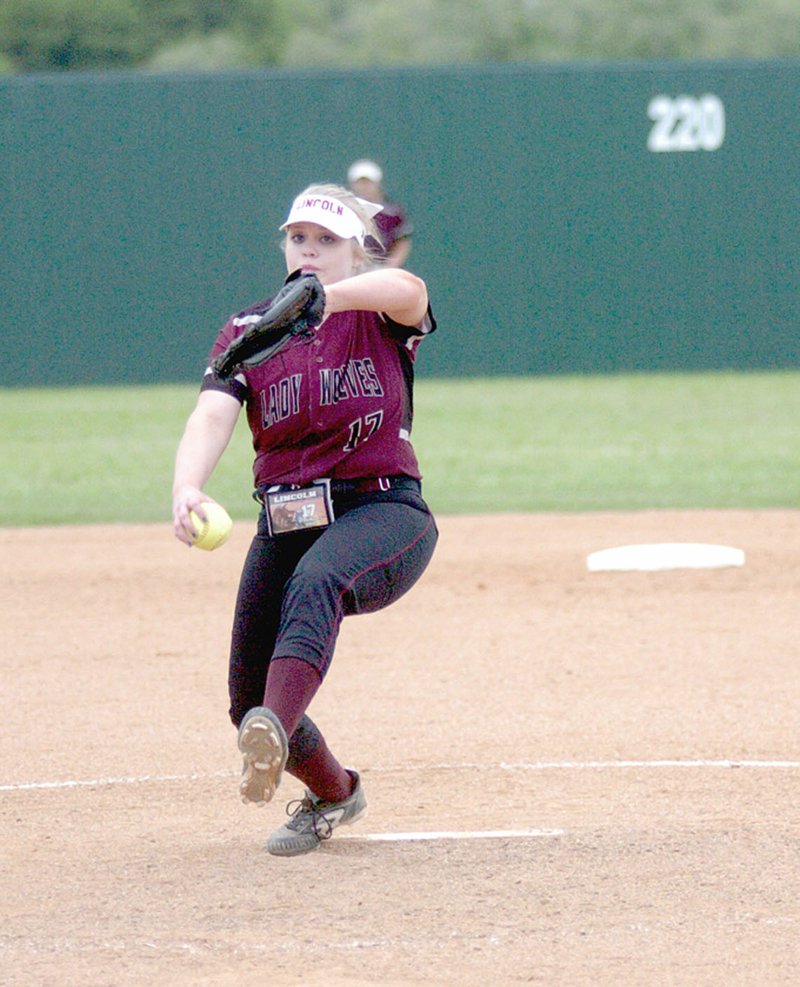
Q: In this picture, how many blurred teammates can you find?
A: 1